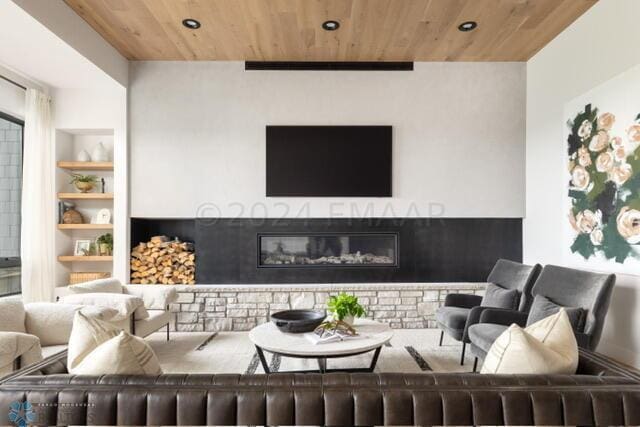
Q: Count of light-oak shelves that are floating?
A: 4